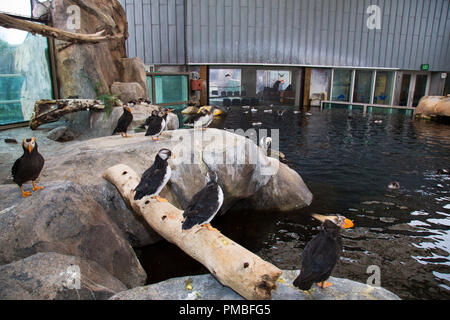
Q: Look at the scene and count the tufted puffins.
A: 3